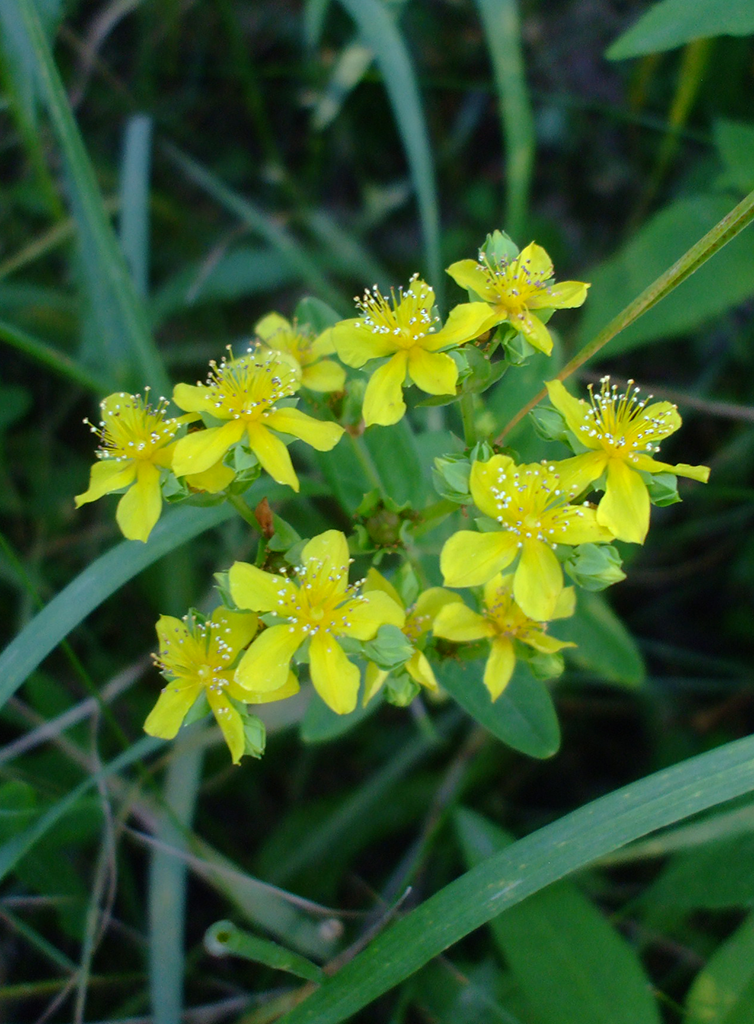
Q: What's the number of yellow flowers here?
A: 11